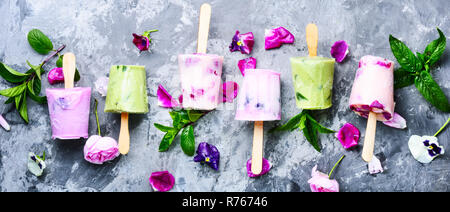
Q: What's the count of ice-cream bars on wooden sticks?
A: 6